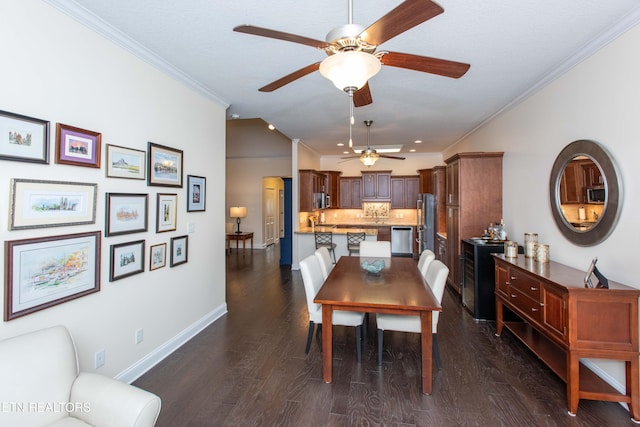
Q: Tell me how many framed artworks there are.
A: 12